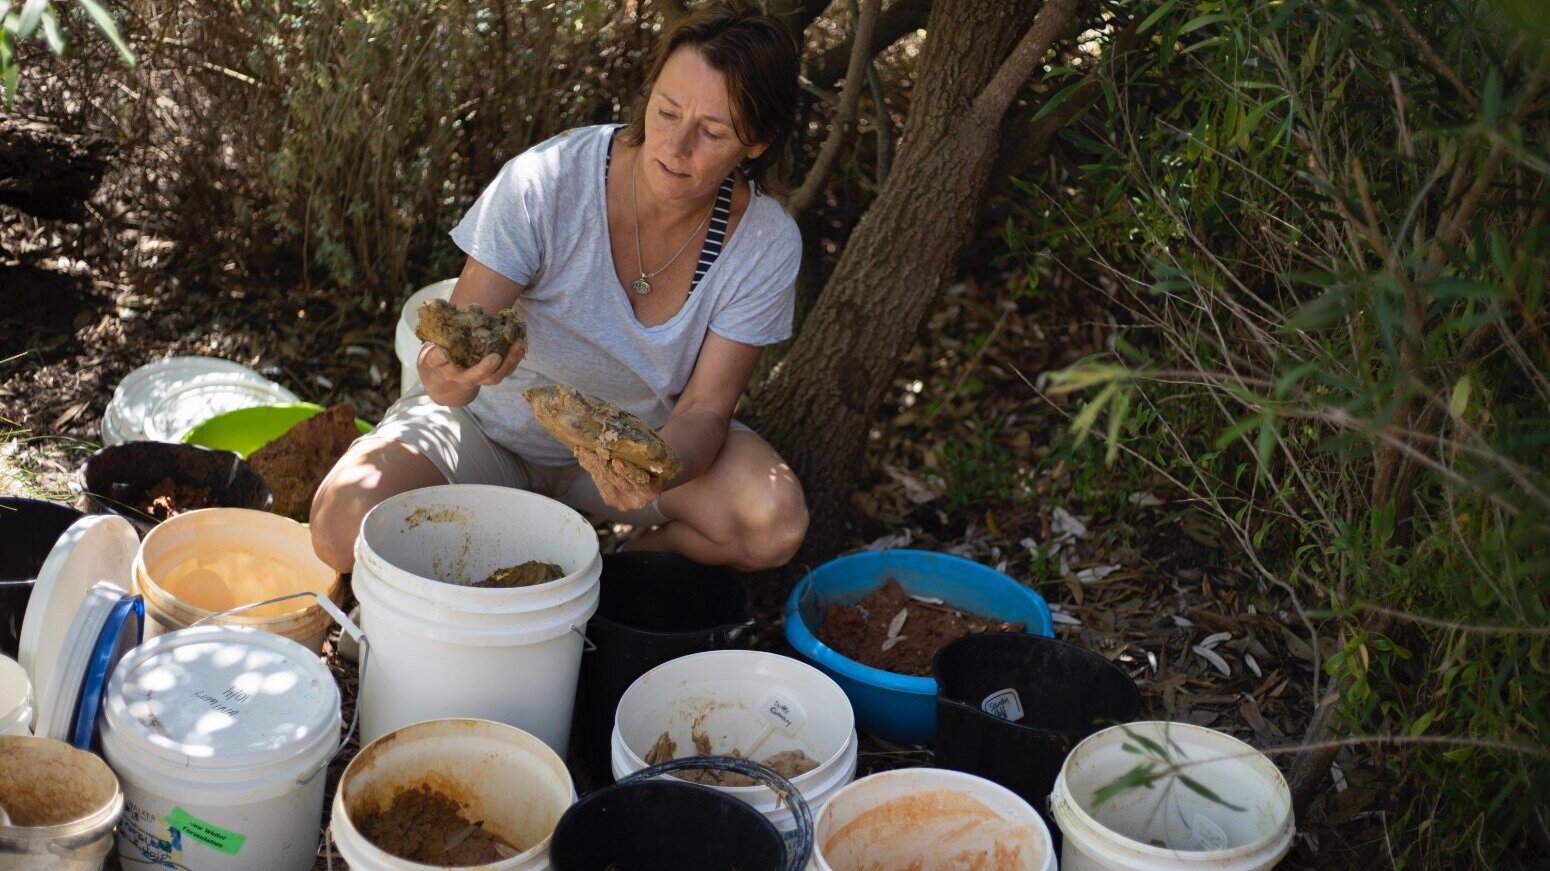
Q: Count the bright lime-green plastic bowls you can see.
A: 1